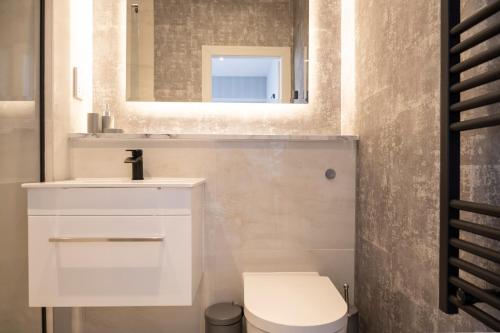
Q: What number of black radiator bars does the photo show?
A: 12